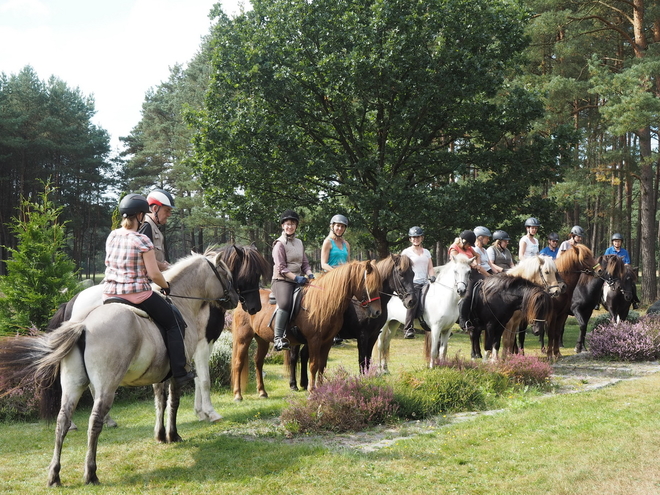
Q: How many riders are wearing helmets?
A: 12